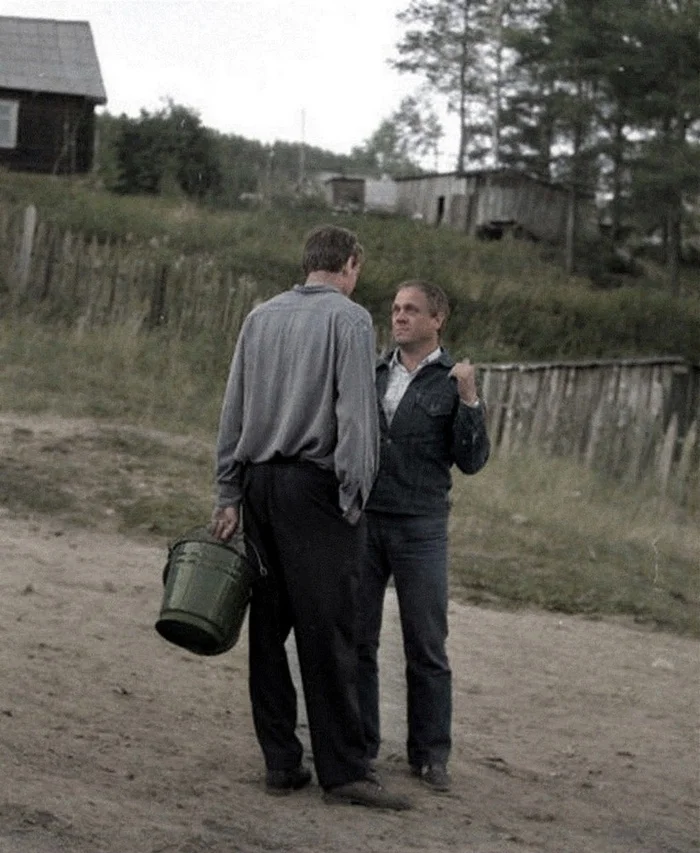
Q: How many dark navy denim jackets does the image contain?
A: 1